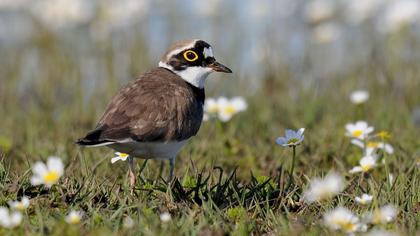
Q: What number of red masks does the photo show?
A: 0